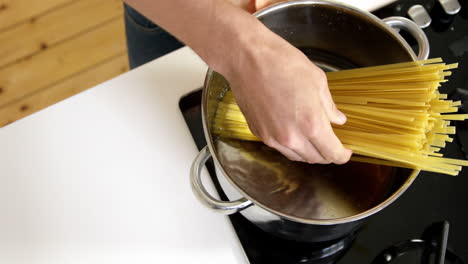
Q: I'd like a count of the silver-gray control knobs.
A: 2